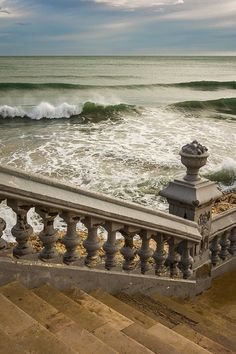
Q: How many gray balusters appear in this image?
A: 14